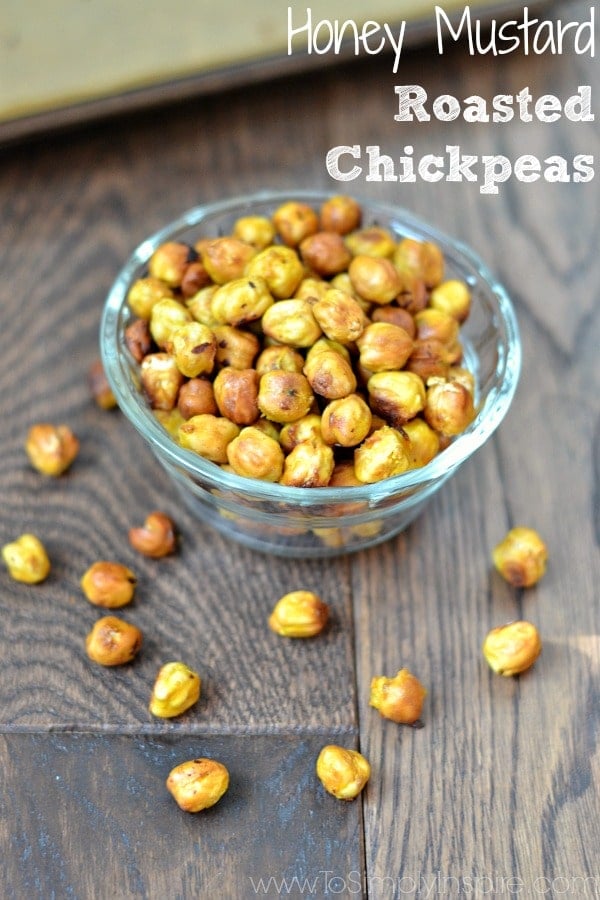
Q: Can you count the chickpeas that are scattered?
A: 13